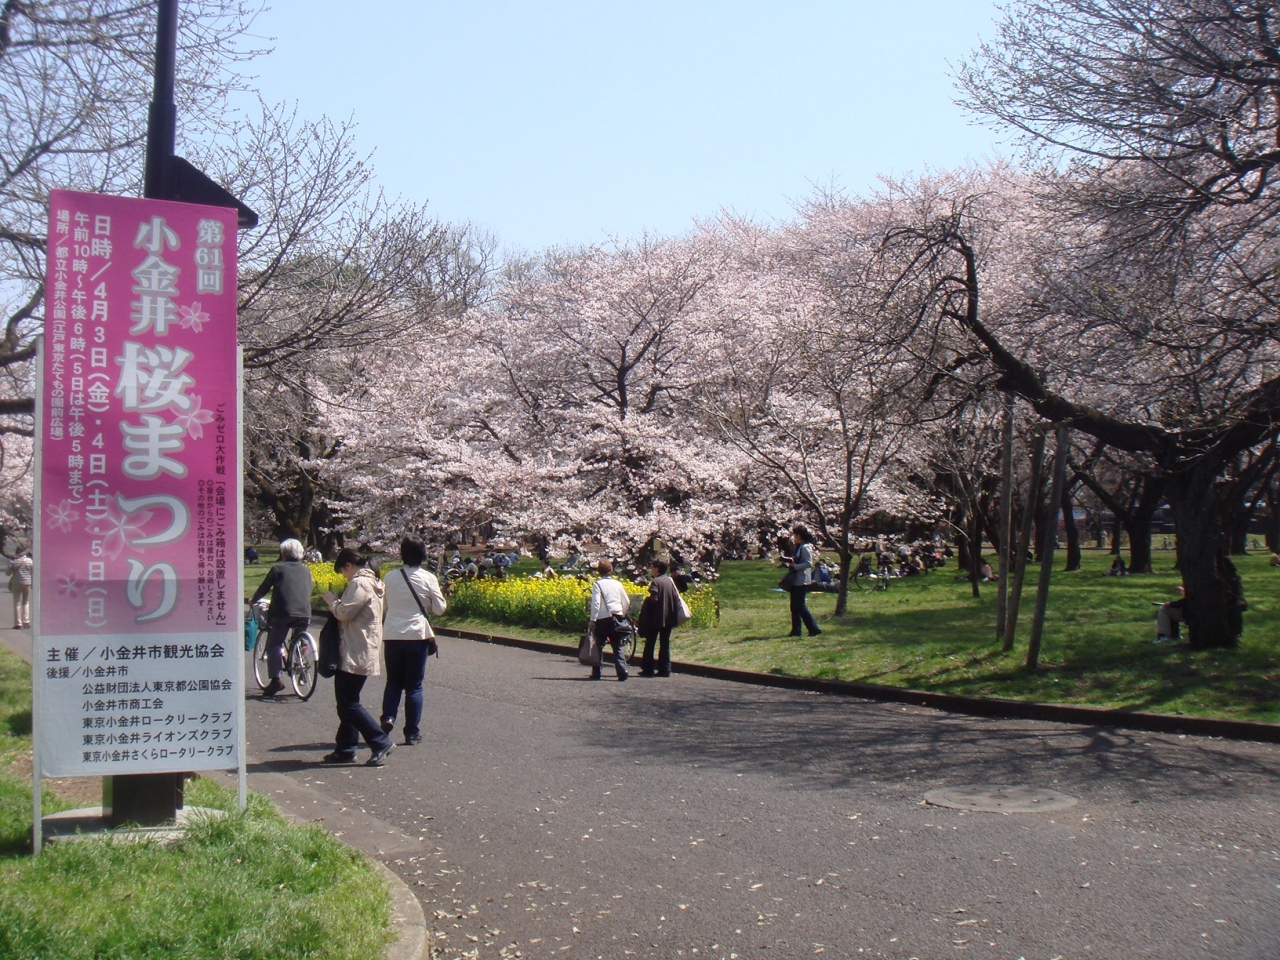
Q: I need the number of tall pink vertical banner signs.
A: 1